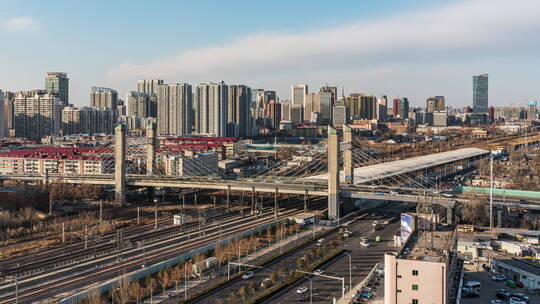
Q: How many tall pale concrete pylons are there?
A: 4